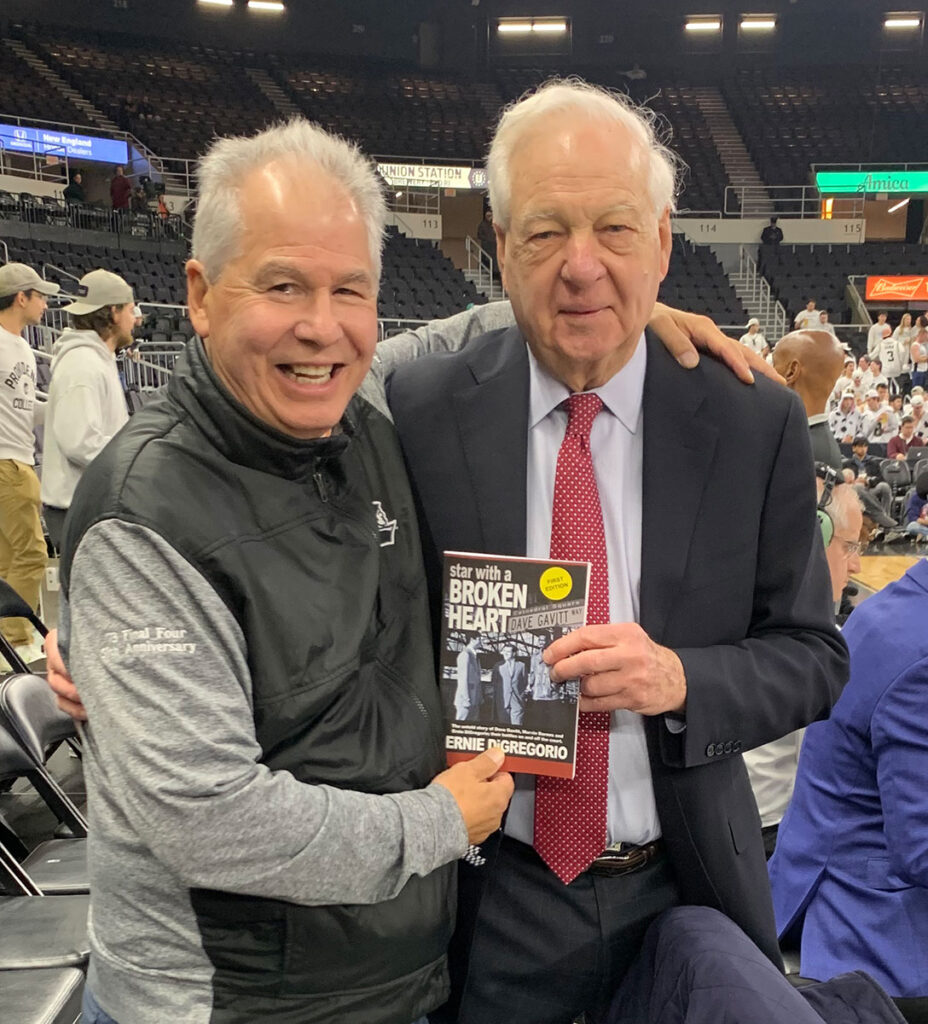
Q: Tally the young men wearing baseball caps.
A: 2